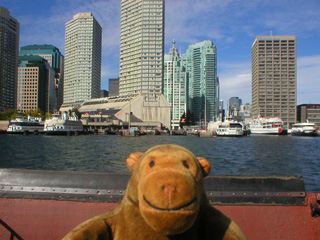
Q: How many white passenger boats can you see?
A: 5